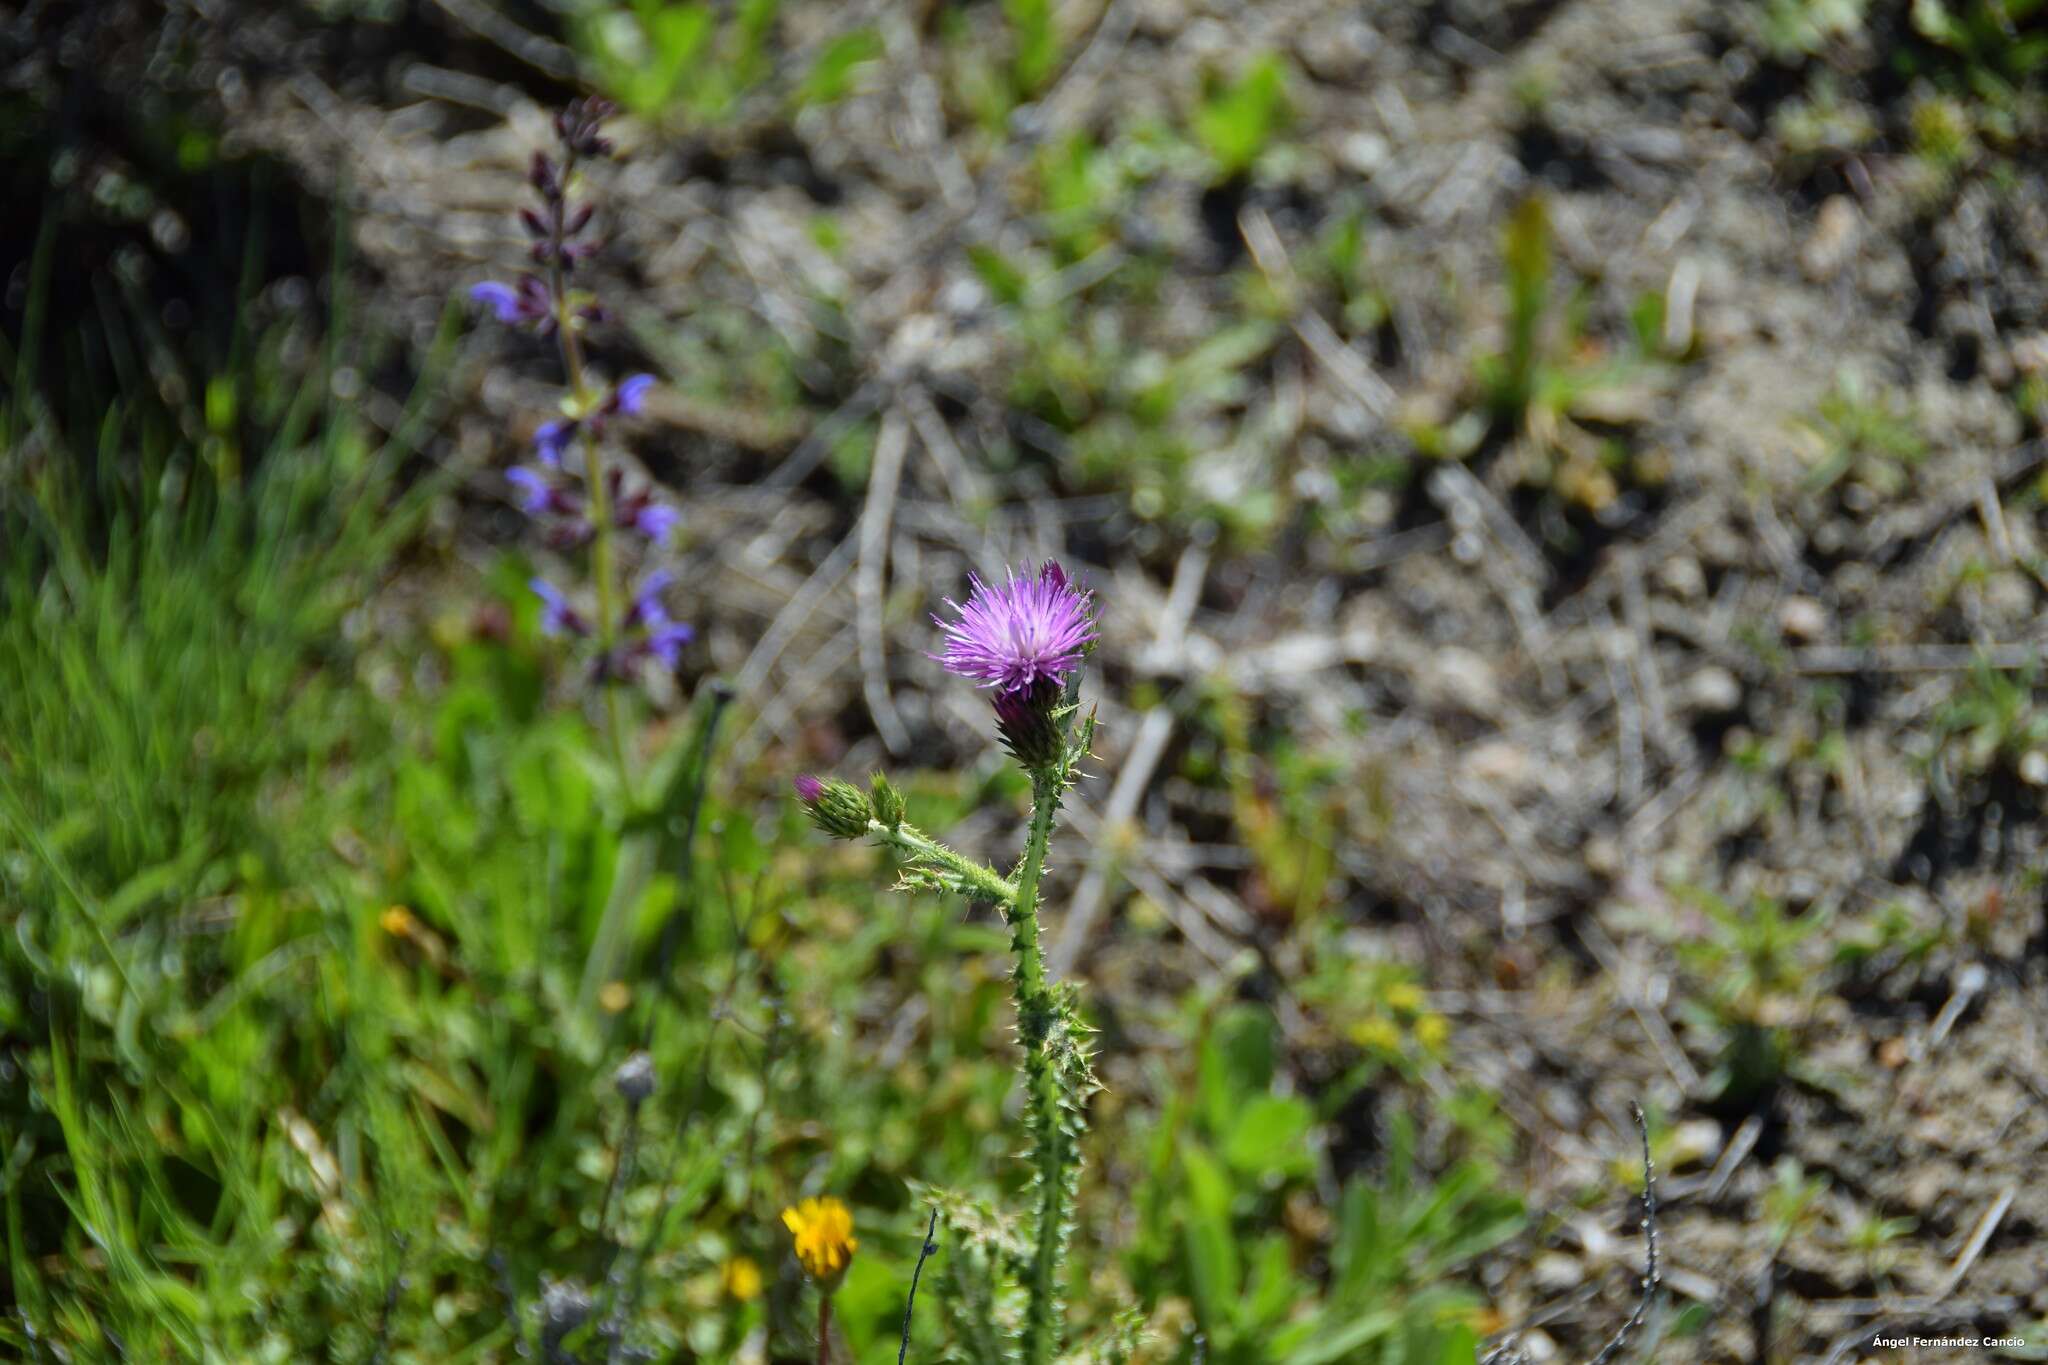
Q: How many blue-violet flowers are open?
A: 8